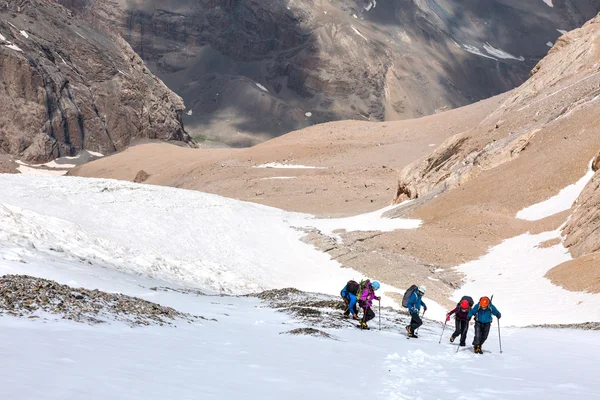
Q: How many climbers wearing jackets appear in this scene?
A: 5